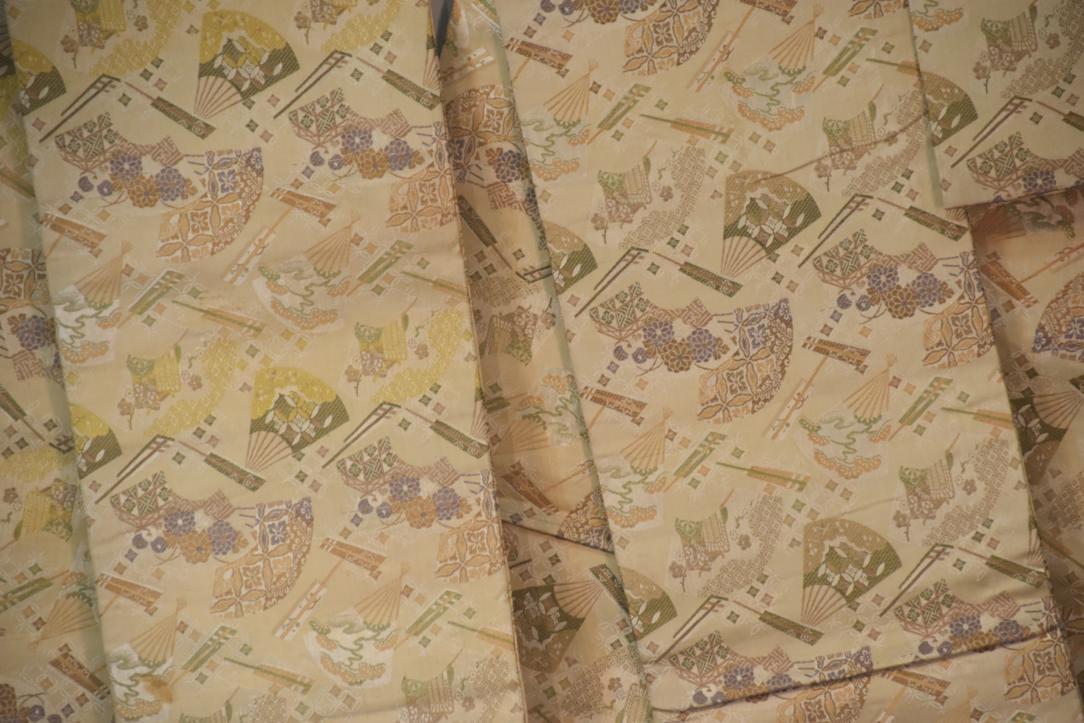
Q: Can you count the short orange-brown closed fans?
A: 12